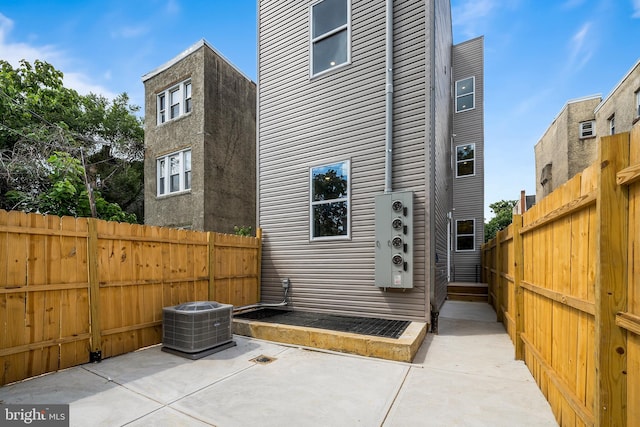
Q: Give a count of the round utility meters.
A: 4